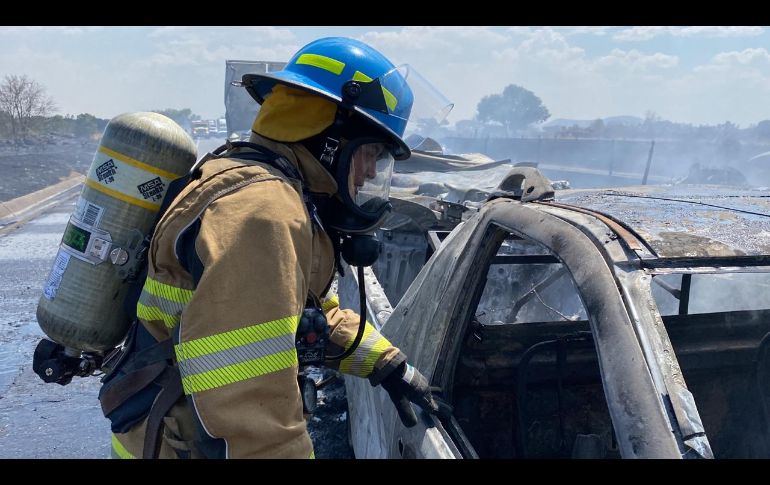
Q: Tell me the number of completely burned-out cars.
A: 1